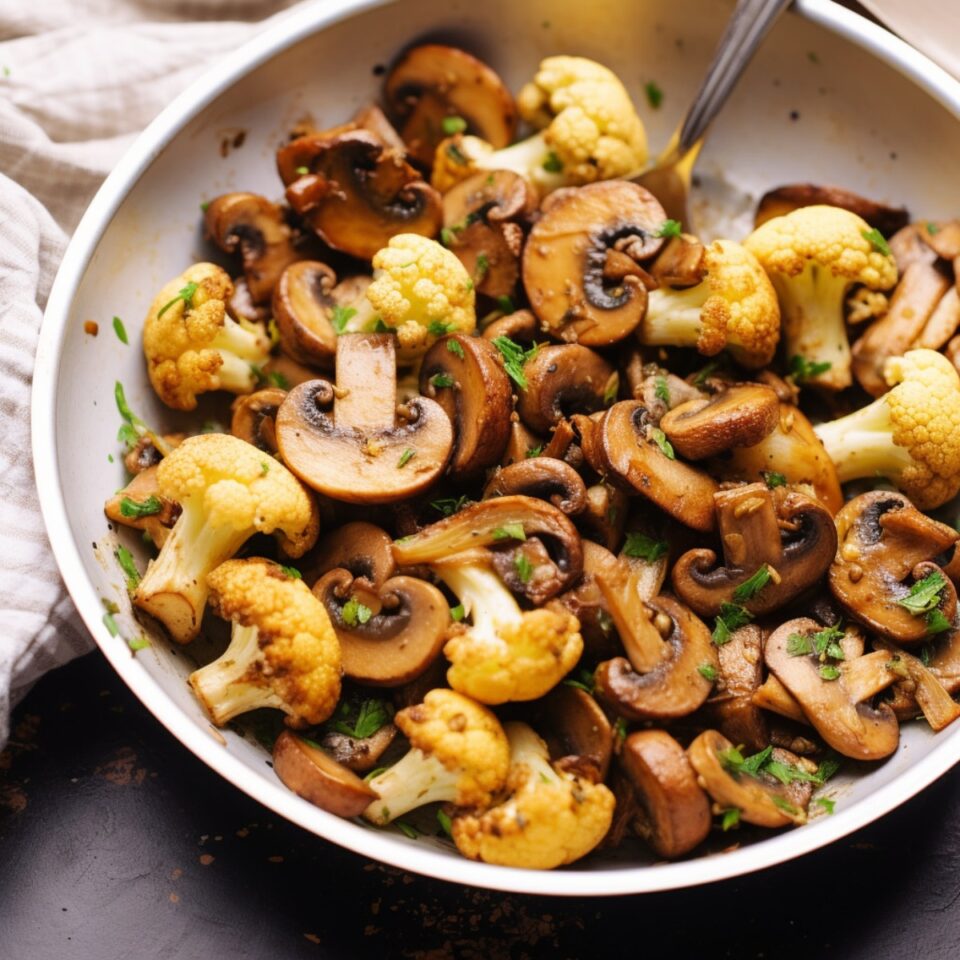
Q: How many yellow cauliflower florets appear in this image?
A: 11